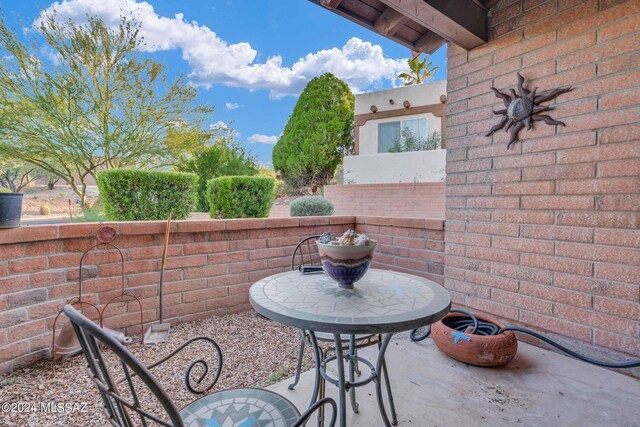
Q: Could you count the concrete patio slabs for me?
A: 1